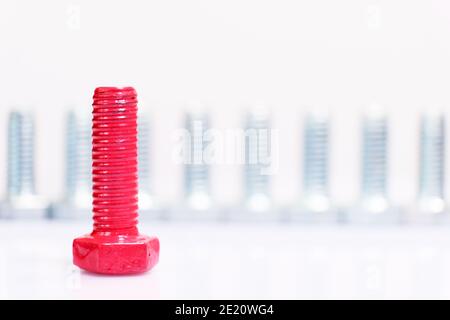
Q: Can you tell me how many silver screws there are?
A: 8